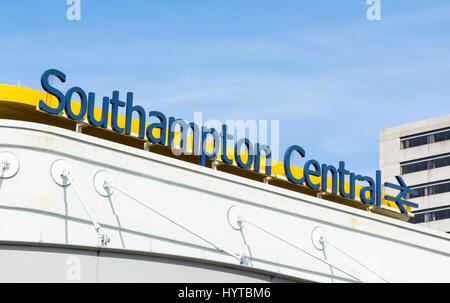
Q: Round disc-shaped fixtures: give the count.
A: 5